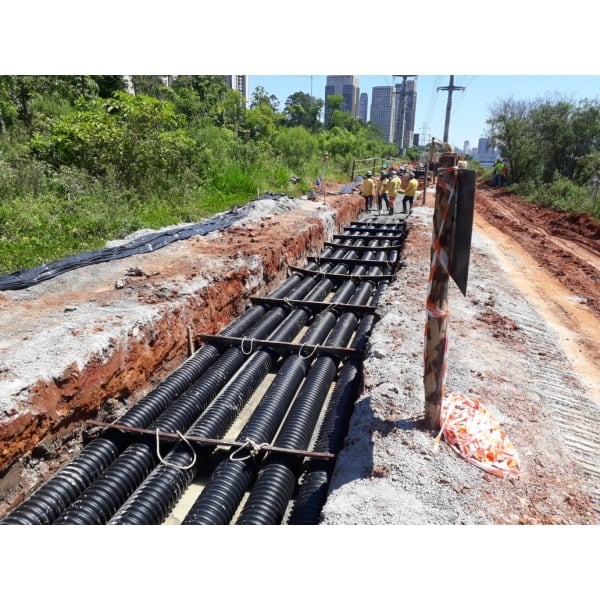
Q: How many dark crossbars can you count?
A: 9